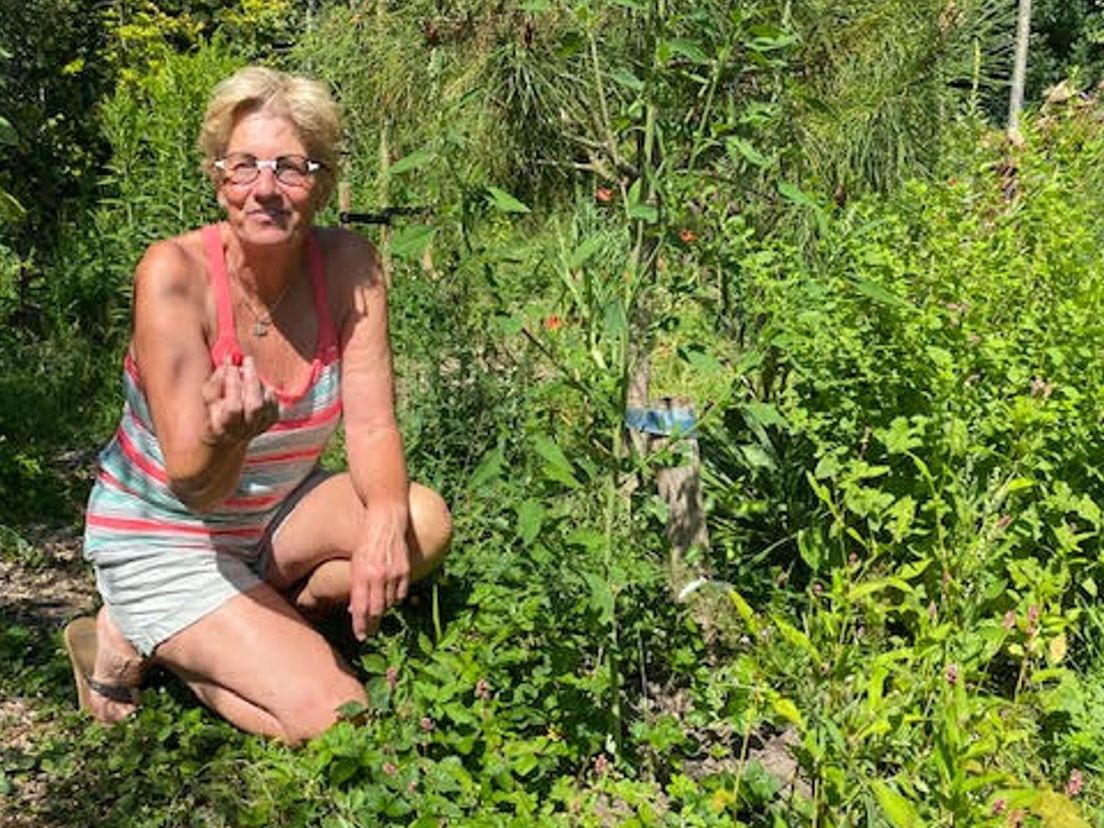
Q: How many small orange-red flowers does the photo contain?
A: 3